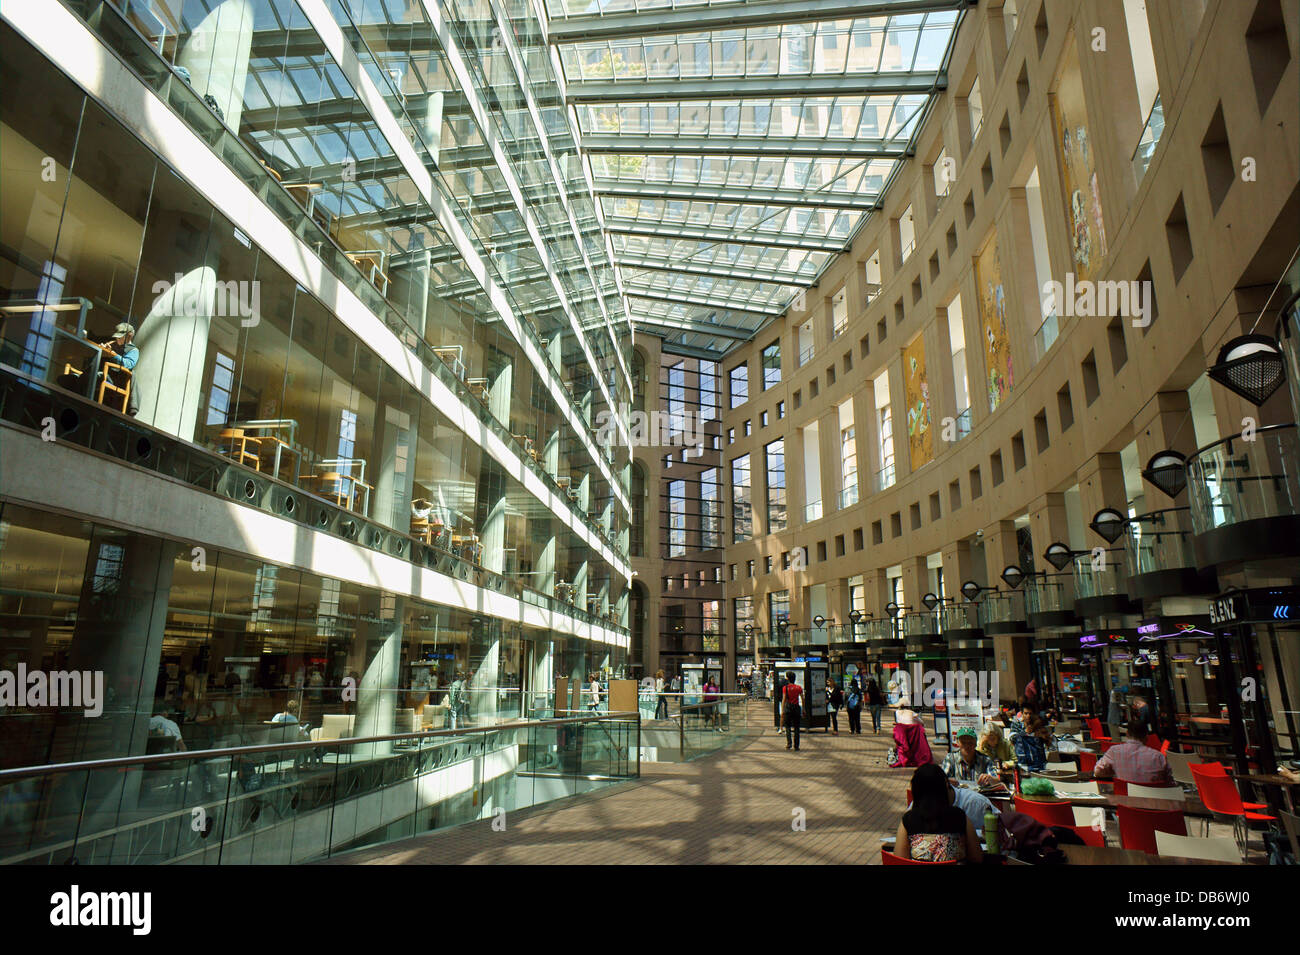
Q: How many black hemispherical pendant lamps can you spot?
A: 12